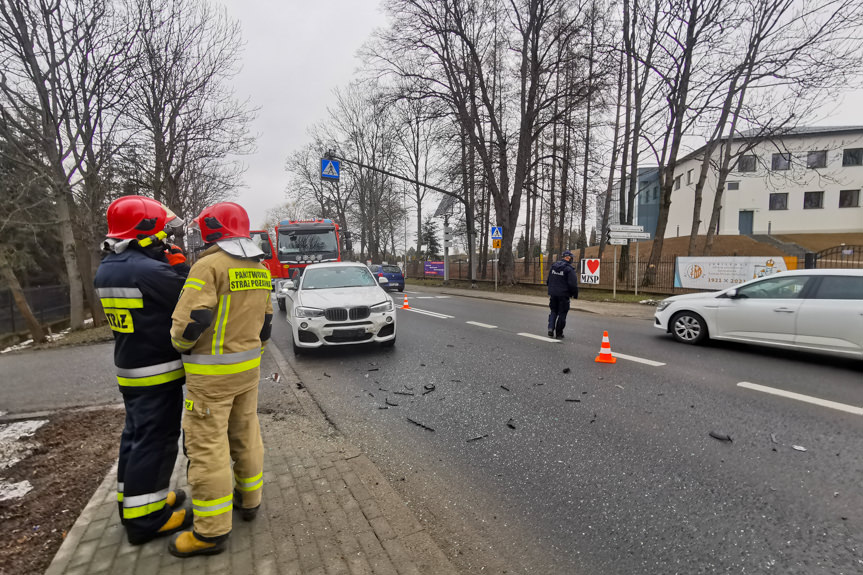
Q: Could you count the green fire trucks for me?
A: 0